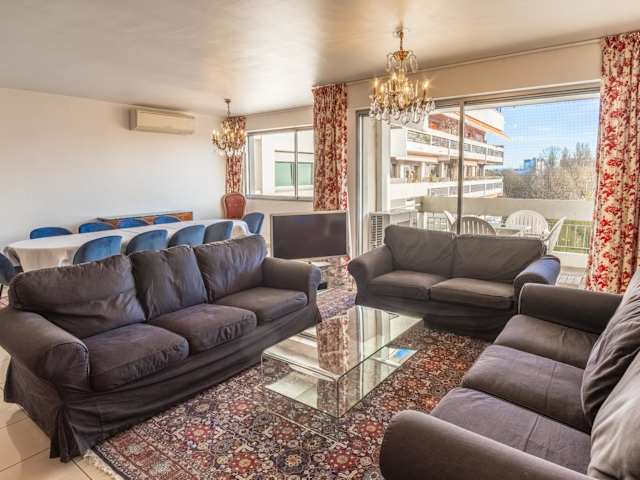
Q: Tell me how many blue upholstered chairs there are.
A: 10